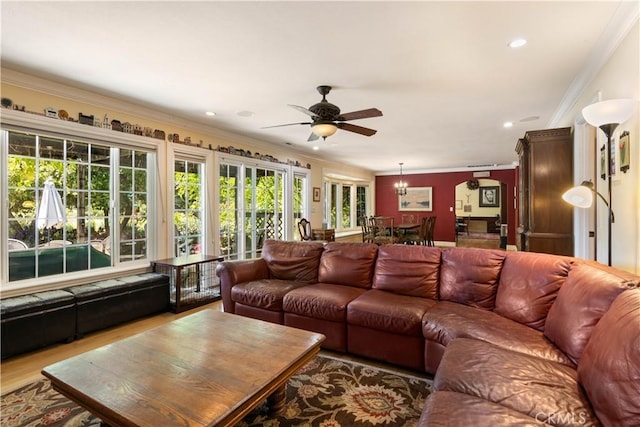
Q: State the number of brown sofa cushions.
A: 13